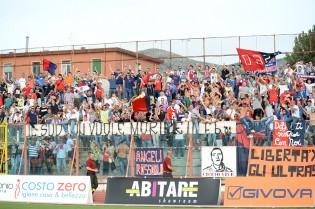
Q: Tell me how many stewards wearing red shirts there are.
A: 2